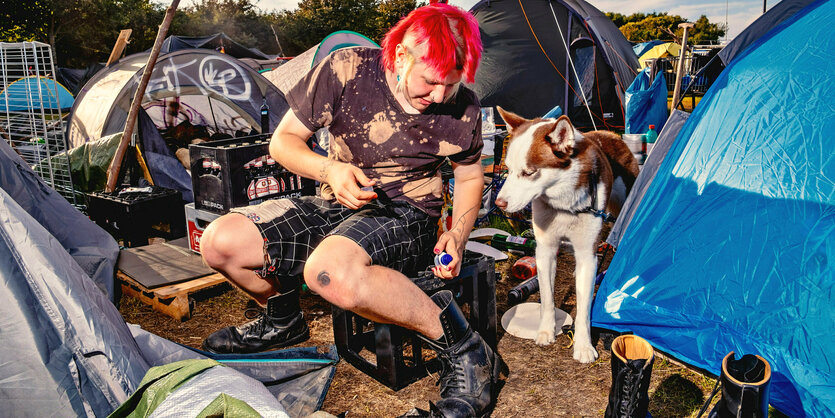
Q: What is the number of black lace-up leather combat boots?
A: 4